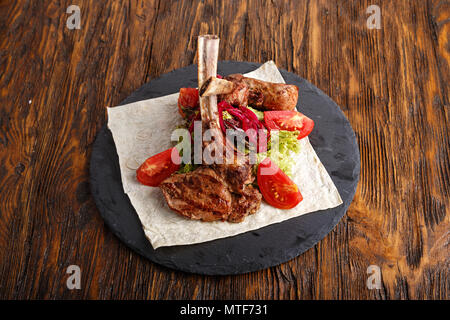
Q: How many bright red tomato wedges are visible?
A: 4